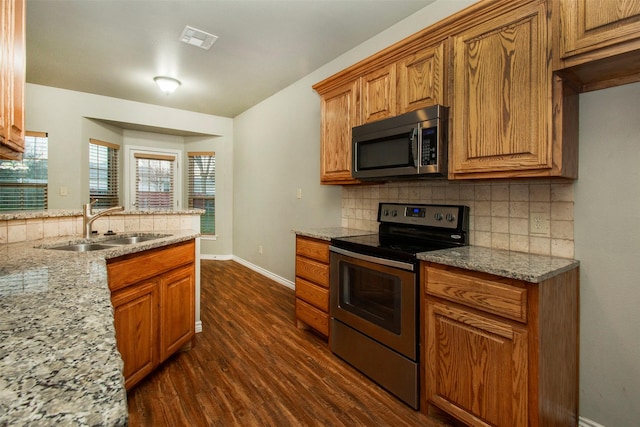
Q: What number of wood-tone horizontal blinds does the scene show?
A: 4